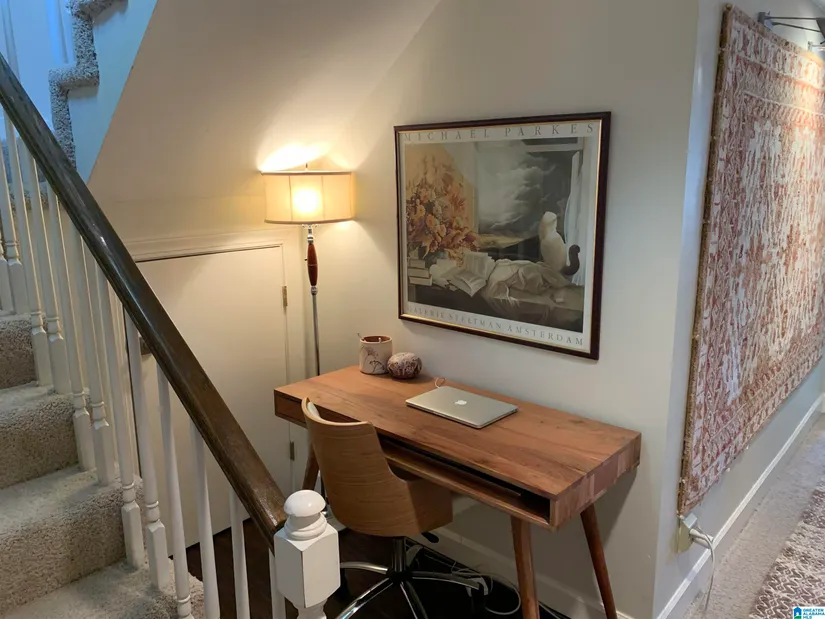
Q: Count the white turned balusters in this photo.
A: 12